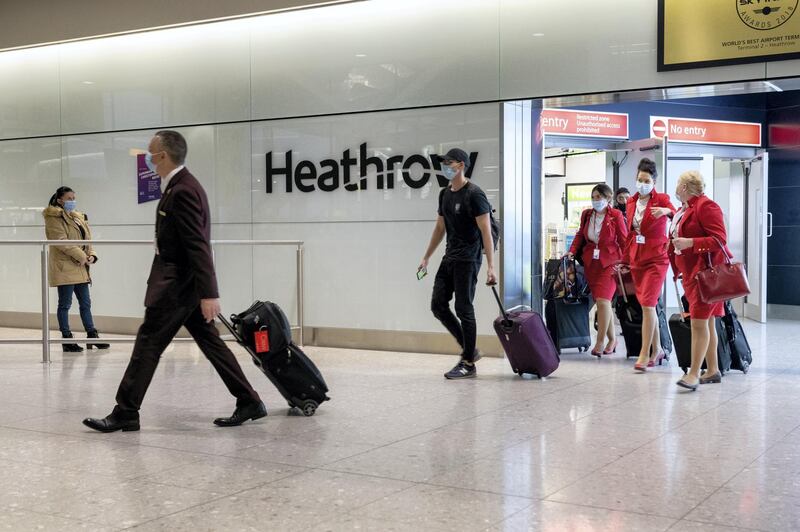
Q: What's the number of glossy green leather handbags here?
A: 0